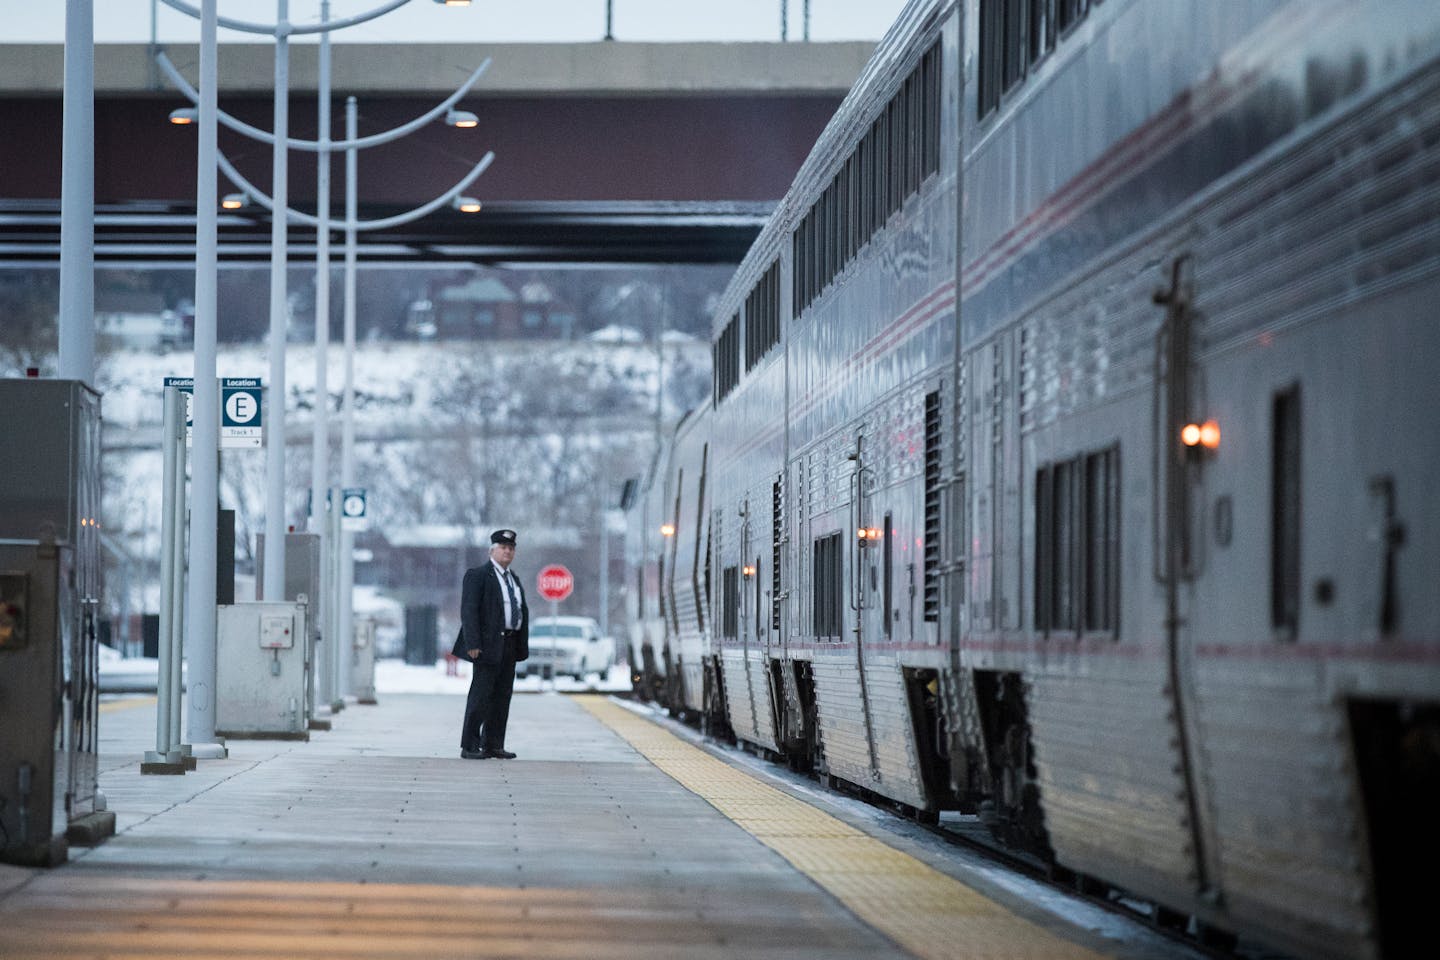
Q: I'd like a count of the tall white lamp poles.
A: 5